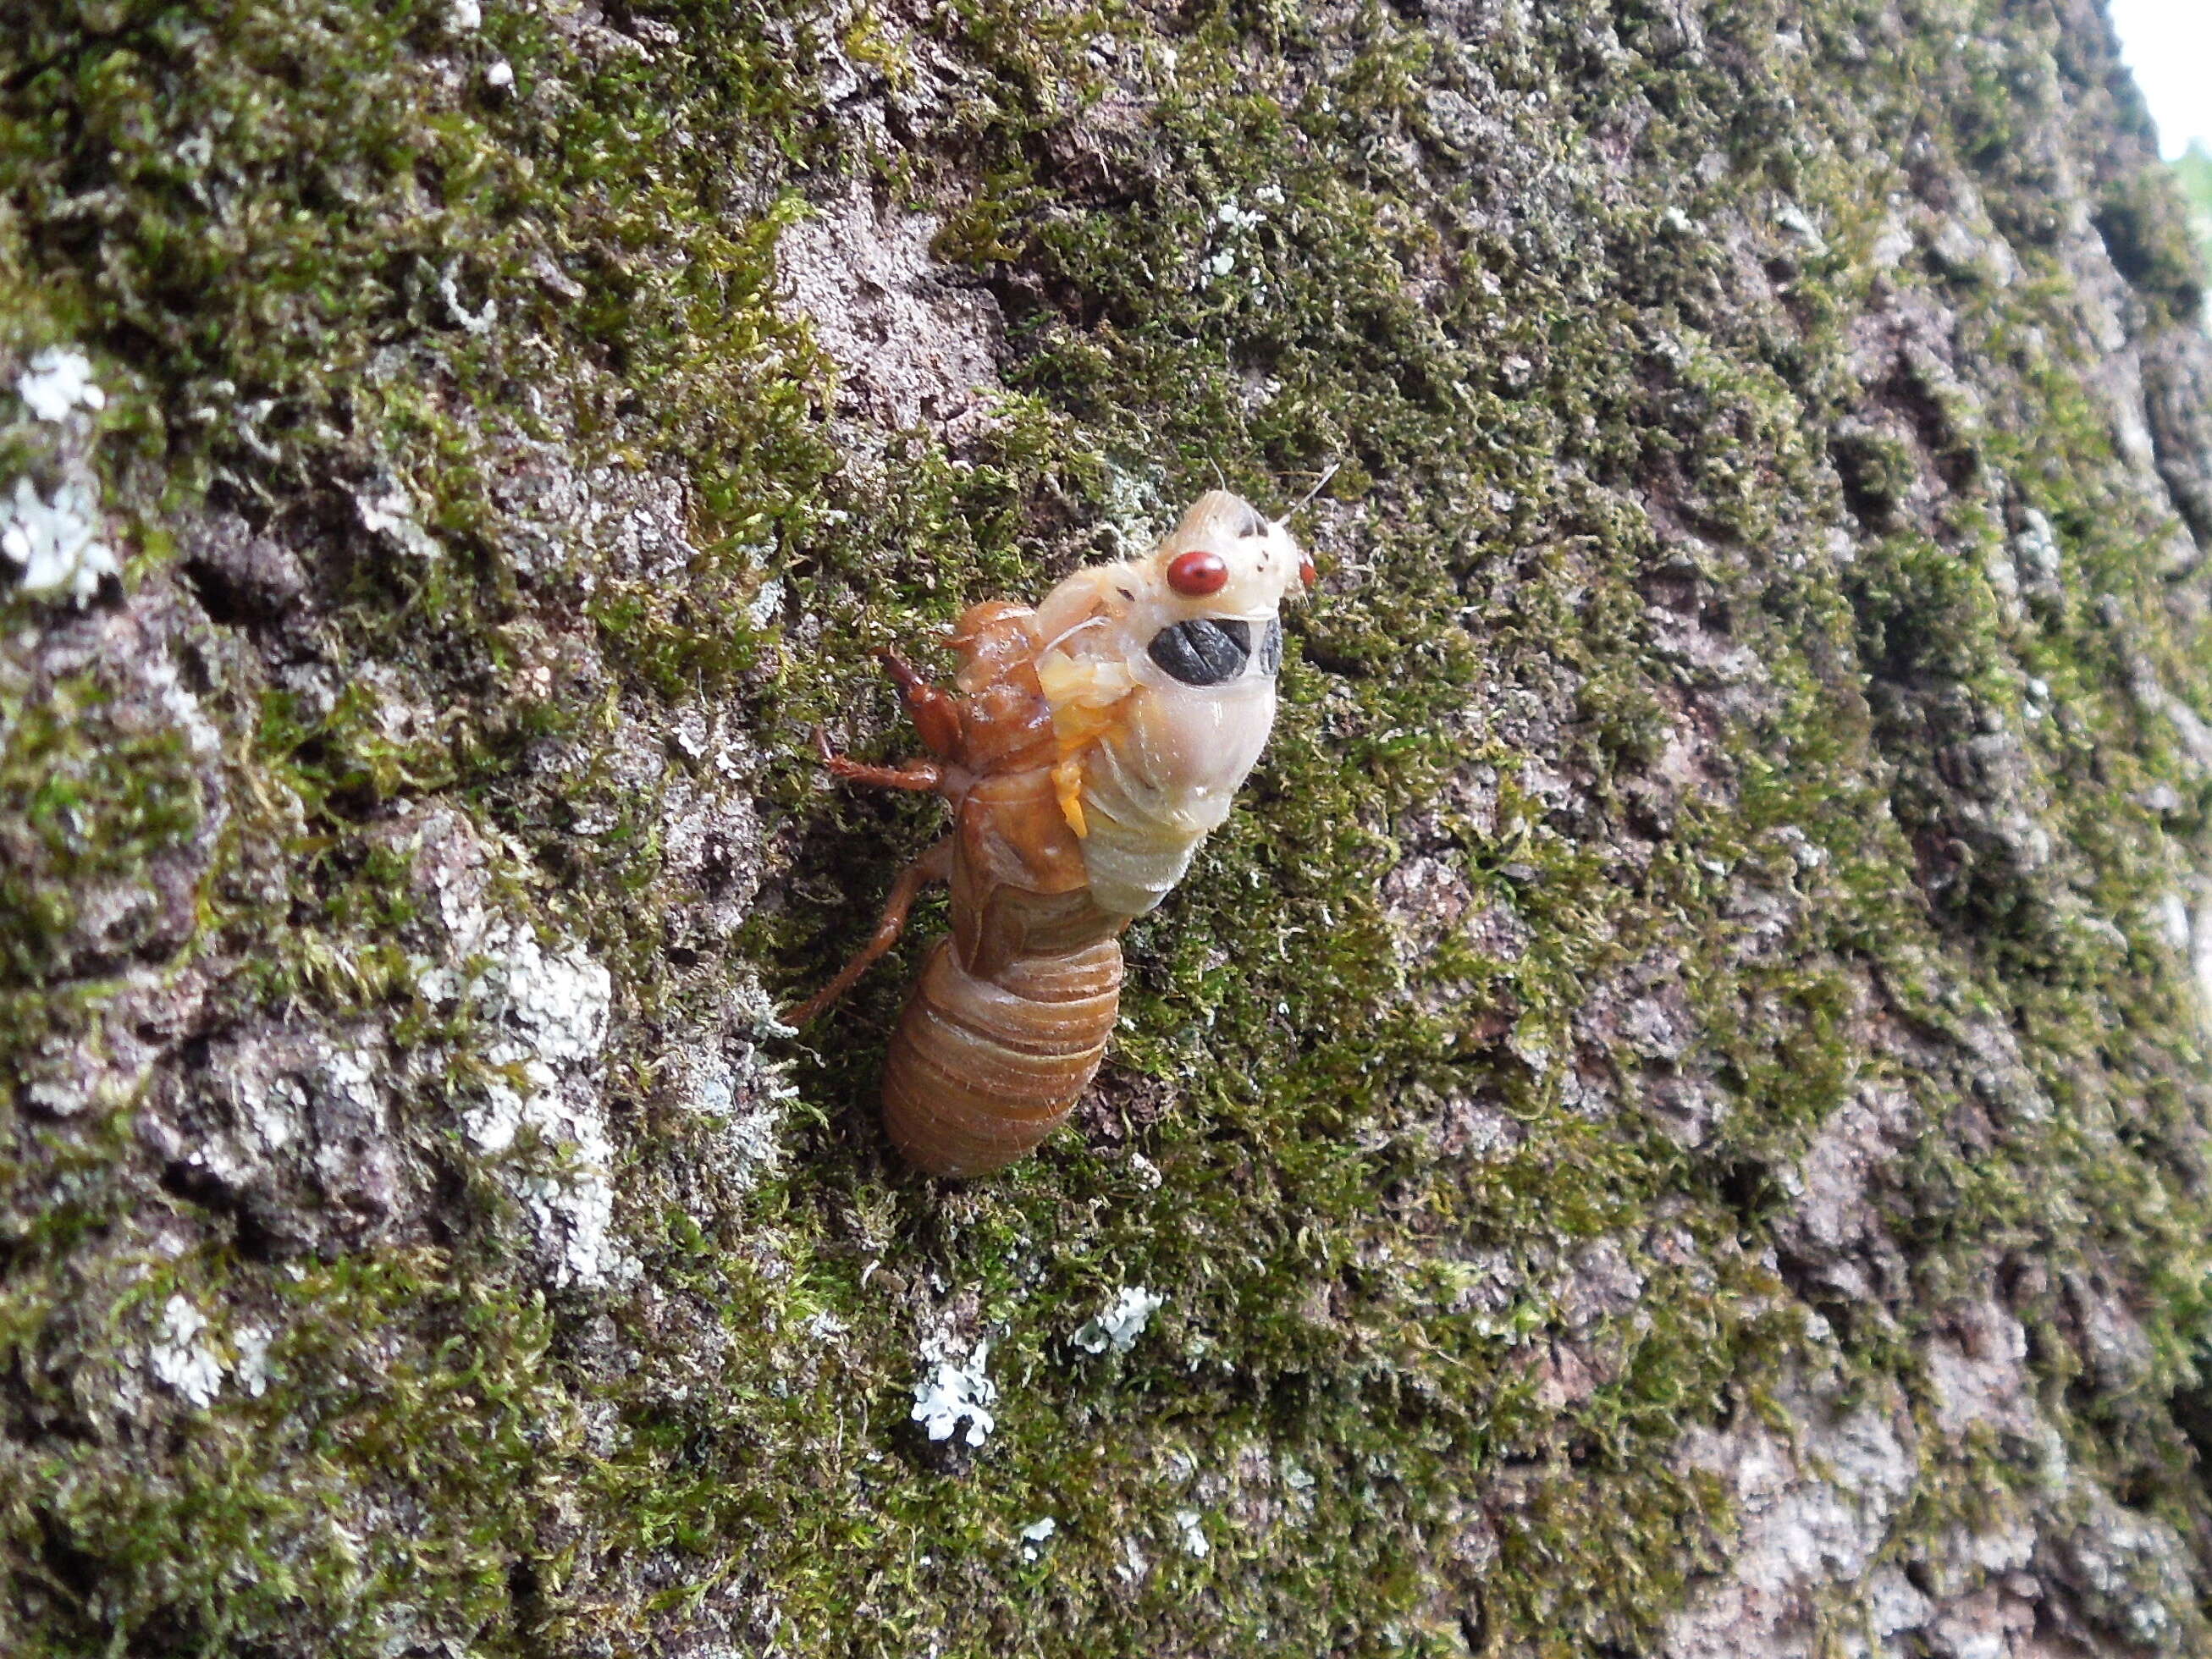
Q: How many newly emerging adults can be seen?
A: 1